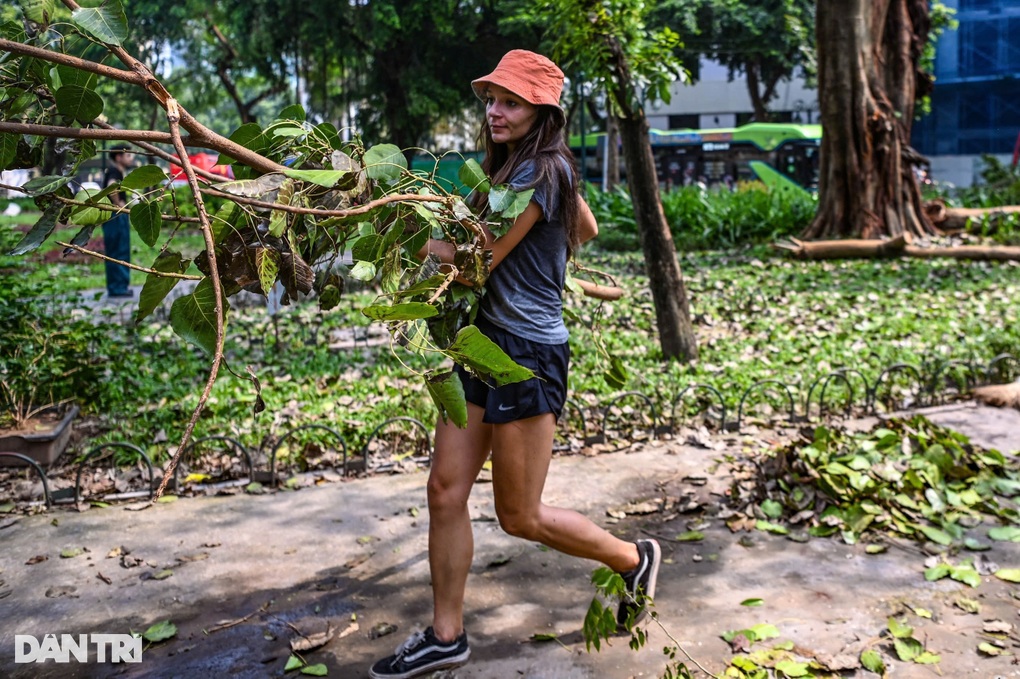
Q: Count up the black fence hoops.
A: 14